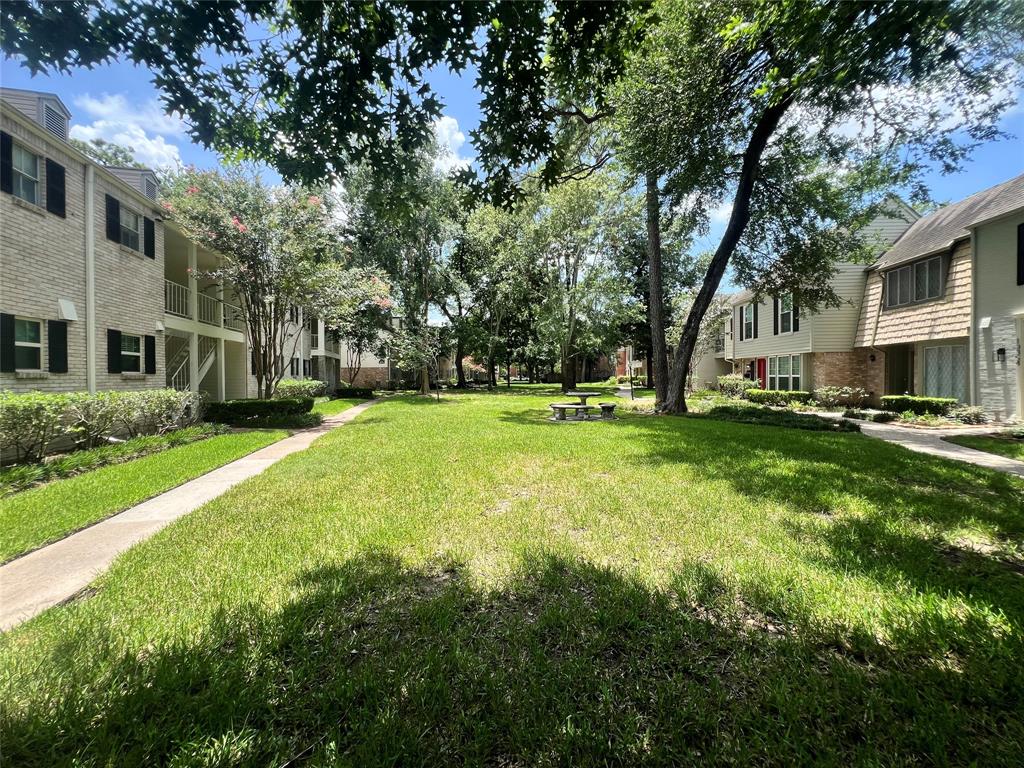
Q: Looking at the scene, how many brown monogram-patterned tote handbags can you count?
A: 0